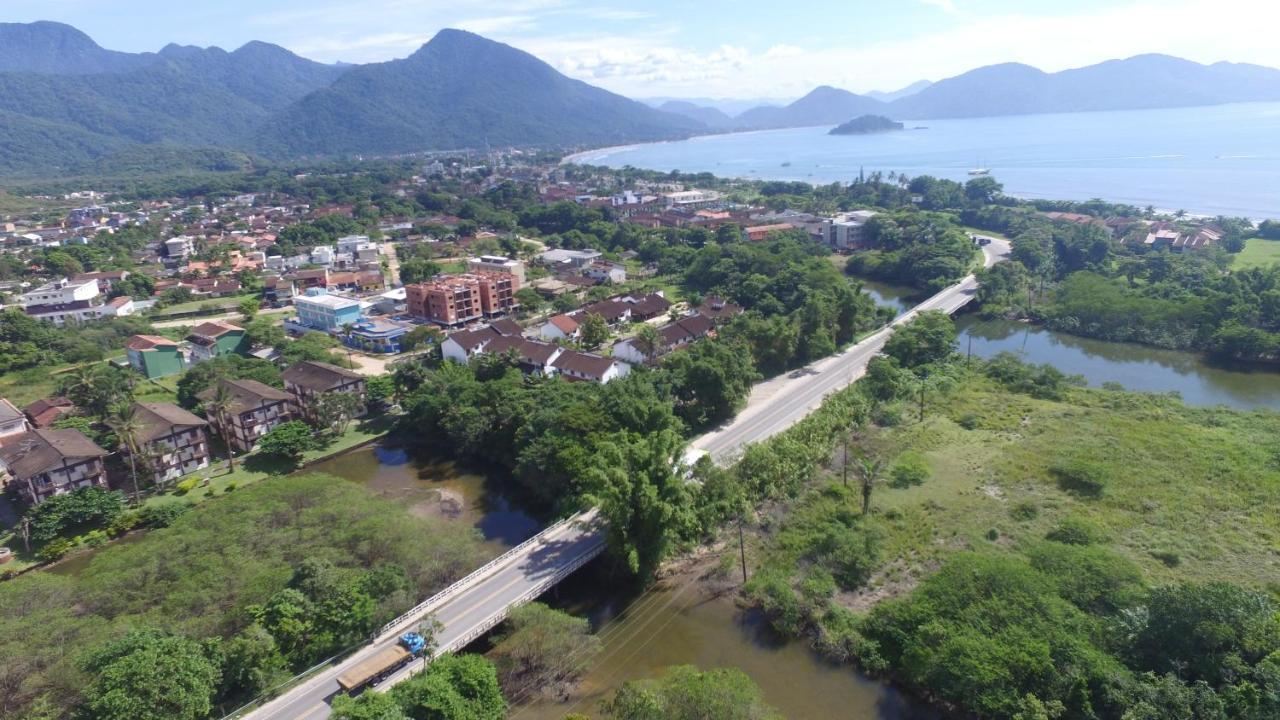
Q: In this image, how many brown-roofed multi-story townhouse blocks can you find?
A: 4